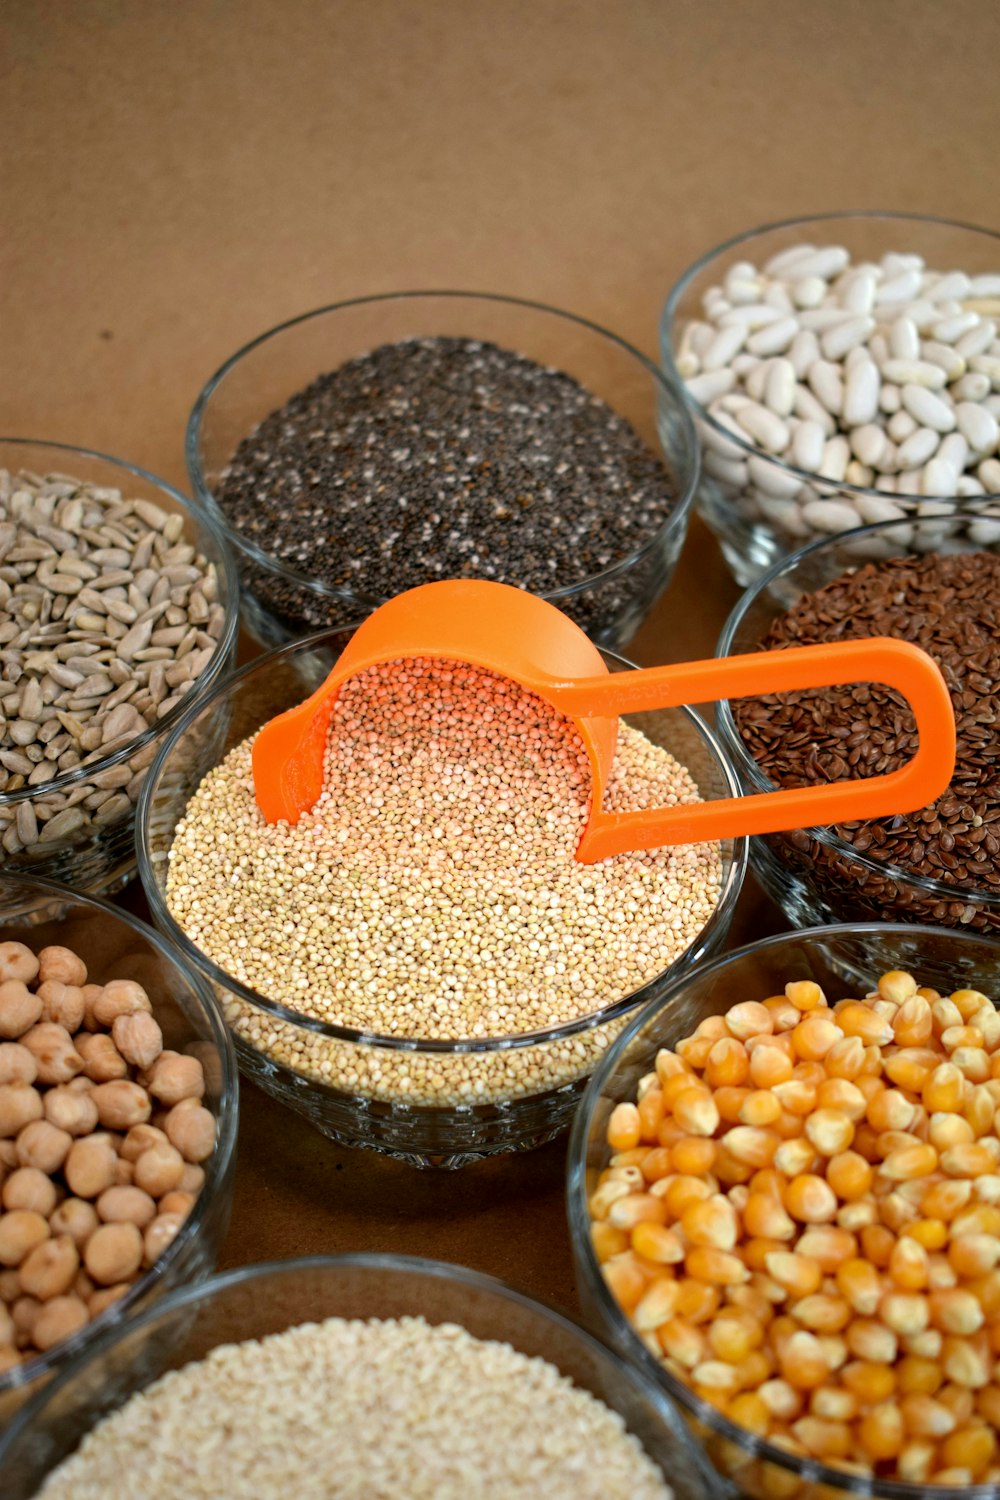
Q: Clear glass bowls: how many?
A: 8